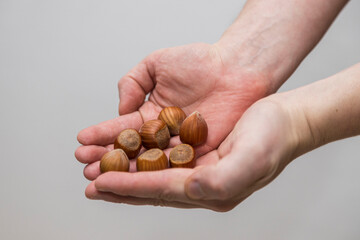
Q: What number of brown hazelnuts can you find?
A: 7